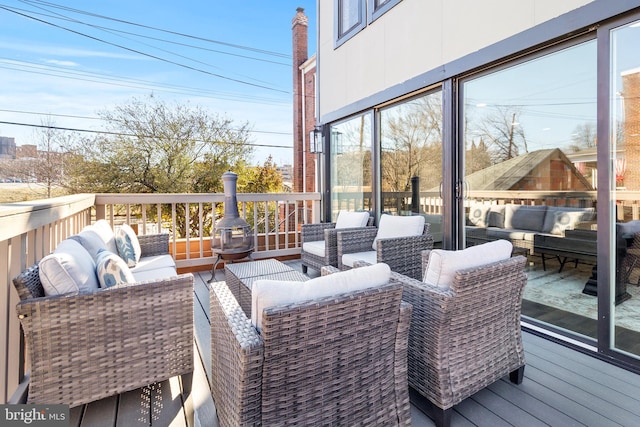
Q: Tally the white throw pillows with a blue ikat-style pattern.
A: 2